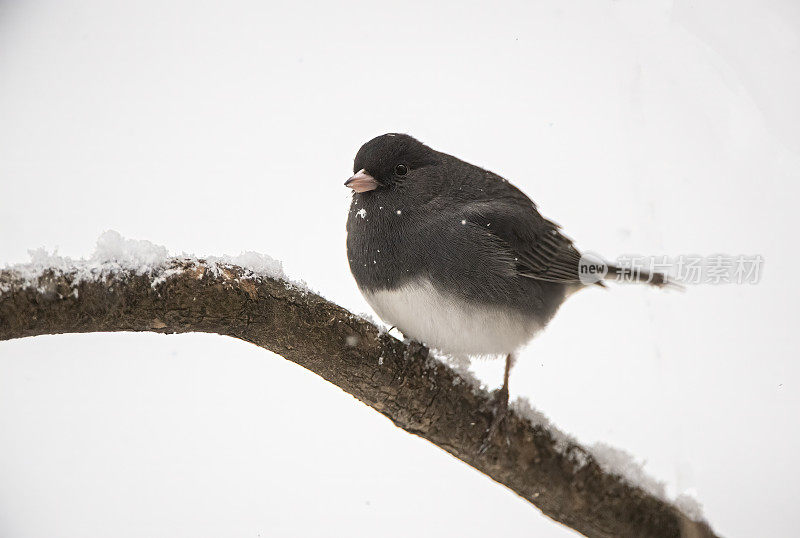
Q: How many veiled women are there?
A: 0